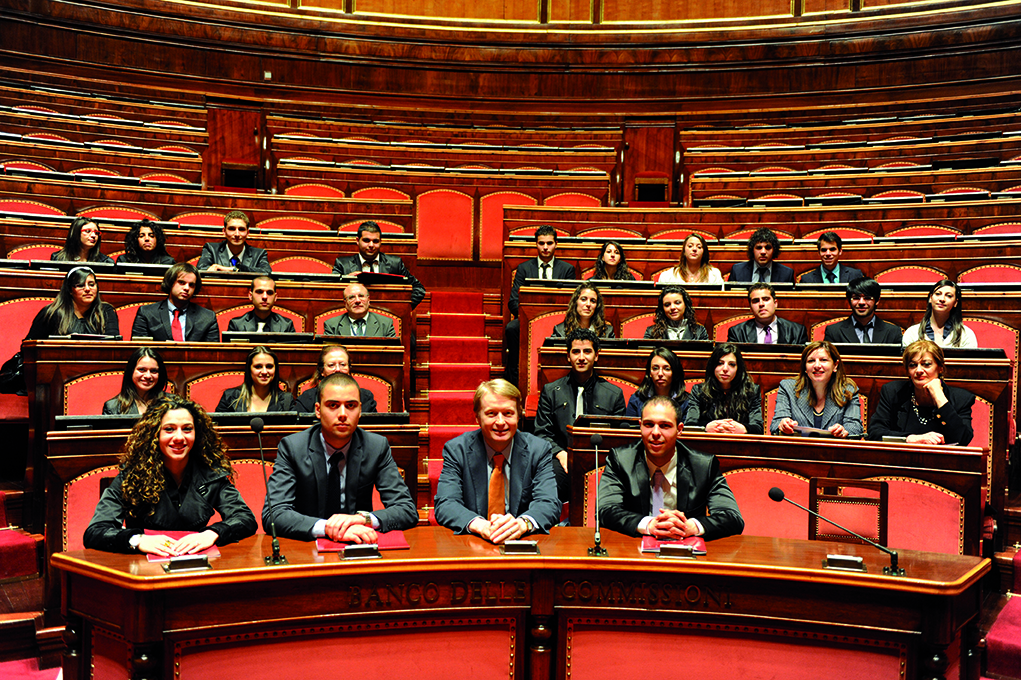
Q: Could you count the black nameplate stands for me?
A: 5